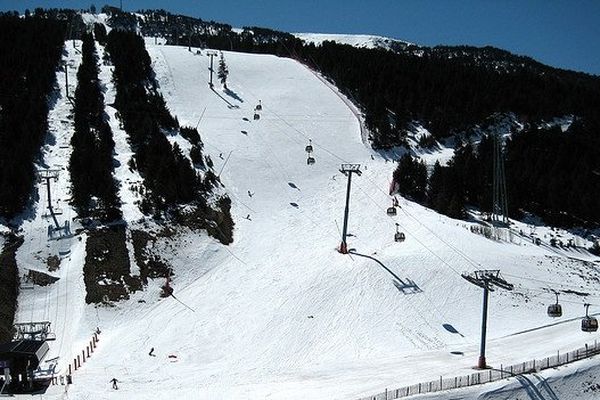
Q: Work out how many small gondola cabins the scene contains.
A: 8